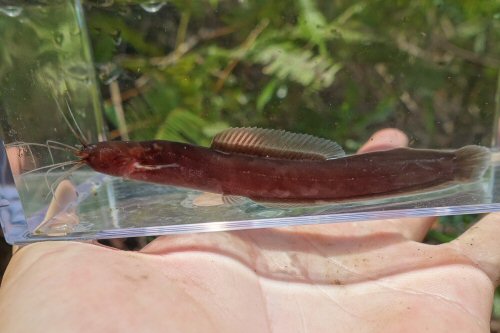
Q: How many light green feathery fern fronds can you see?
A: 1